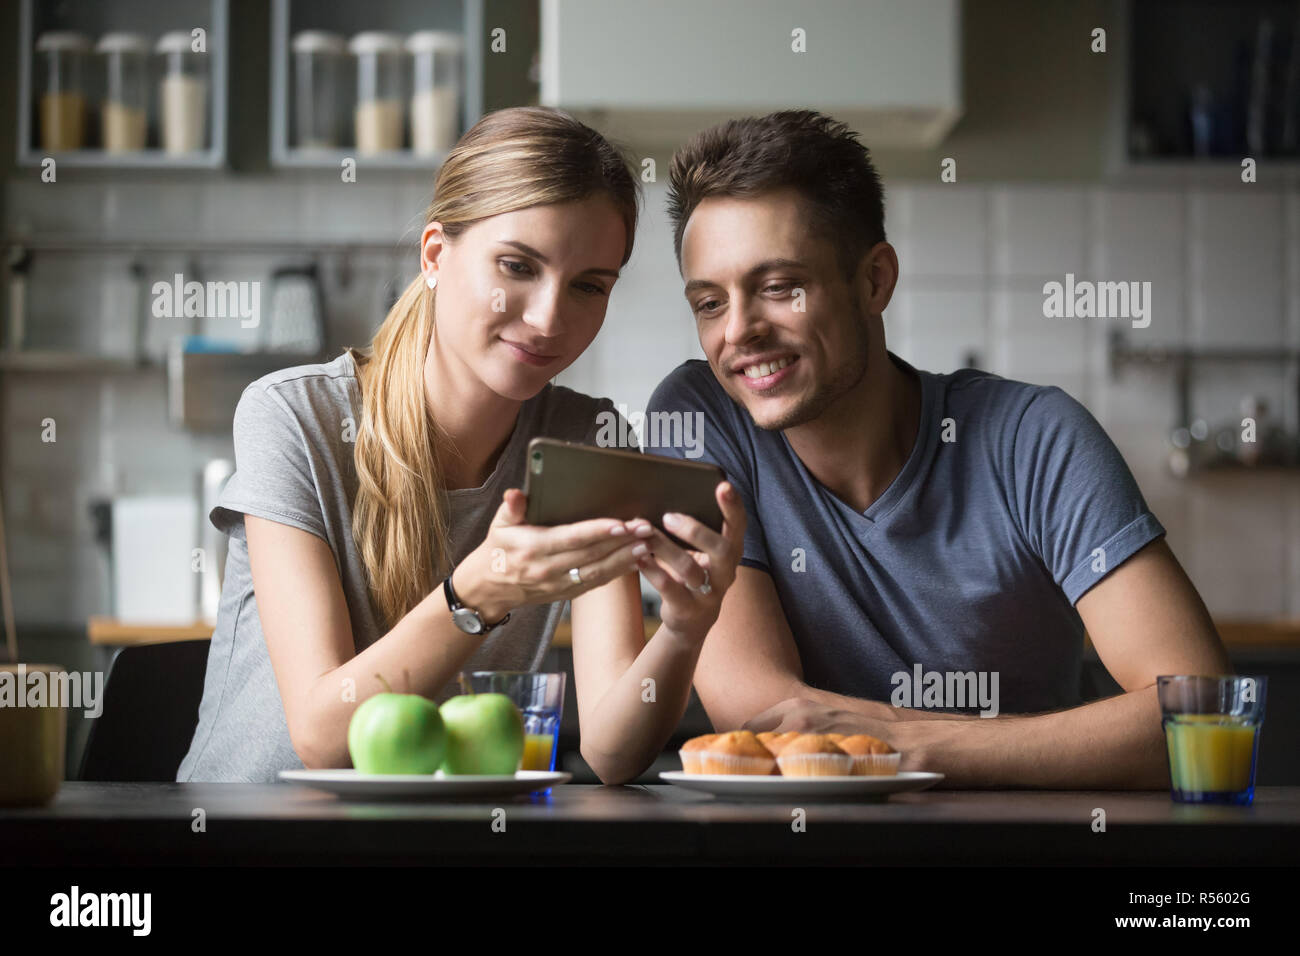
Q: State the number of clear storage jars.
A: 6